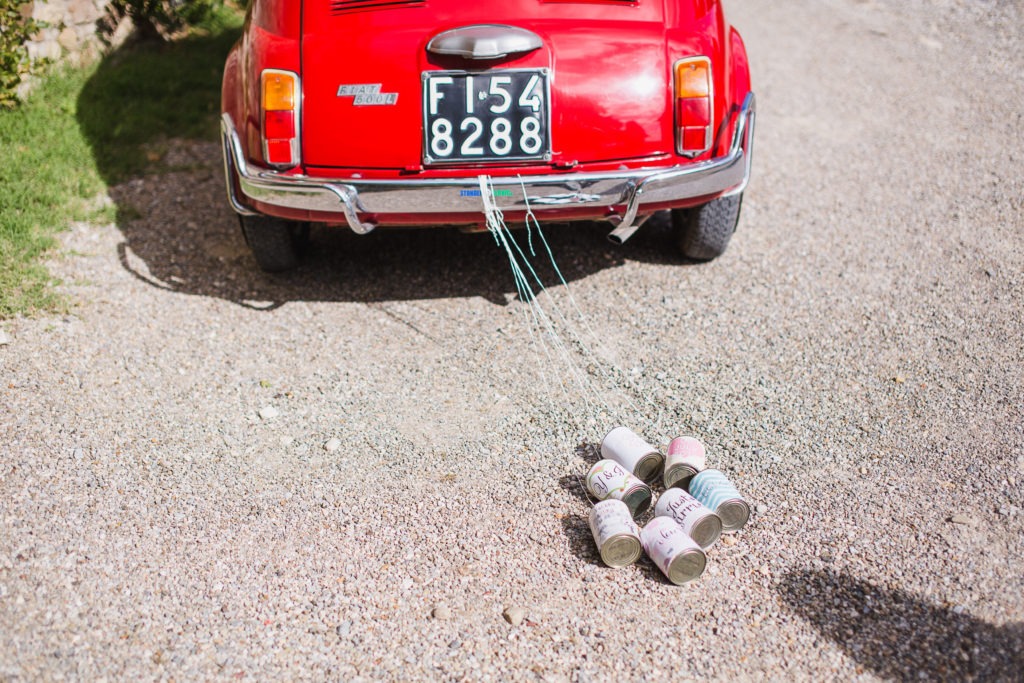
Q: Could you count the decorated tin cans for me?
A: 7